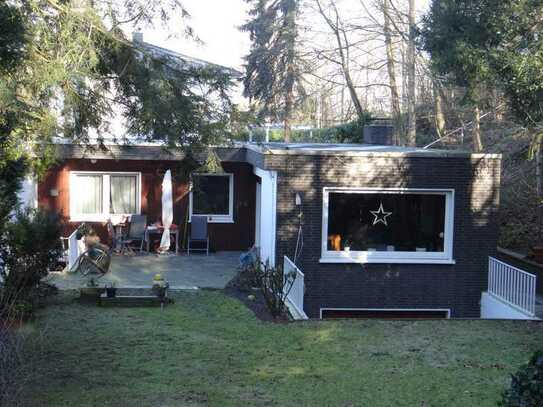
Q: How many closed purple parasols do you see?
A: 0